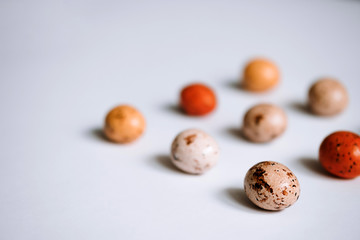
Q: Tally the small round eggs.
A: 8